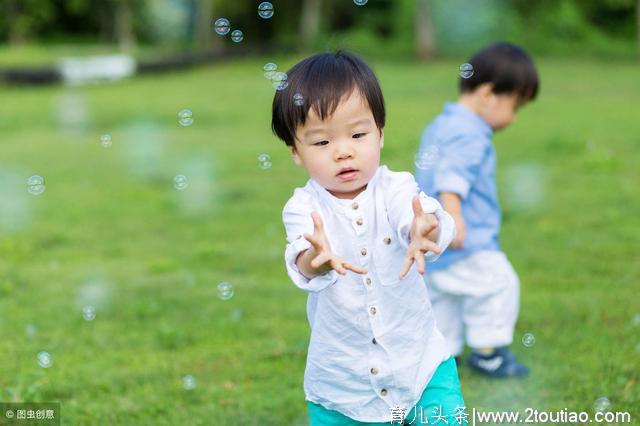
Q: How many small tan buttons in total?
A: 9